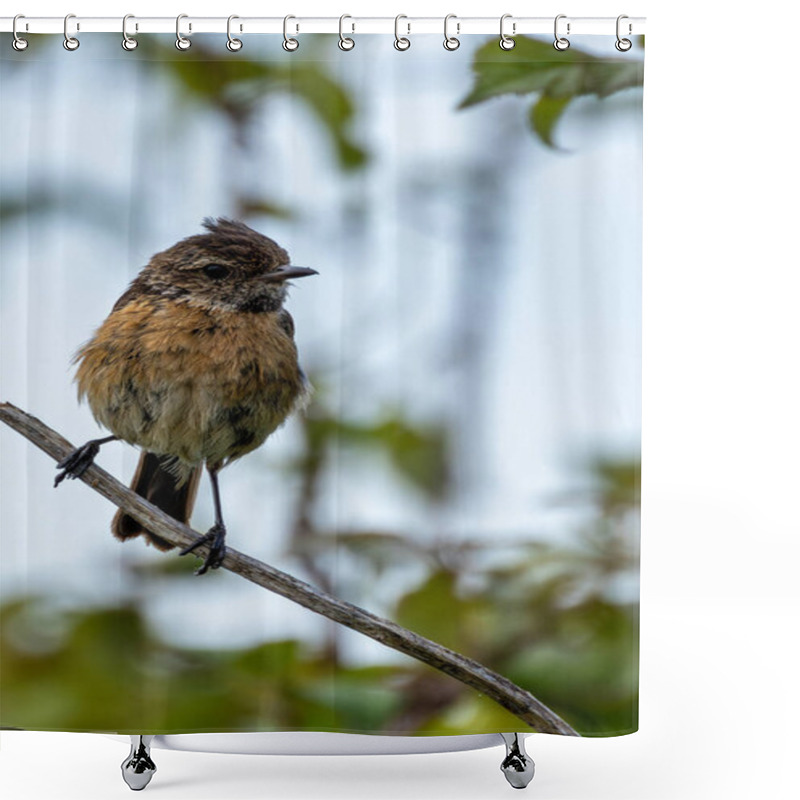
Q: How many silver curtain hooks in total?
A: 12